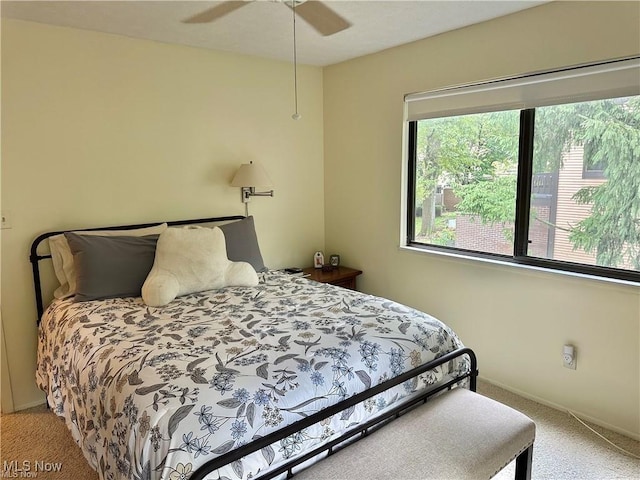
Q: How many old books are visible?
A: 0